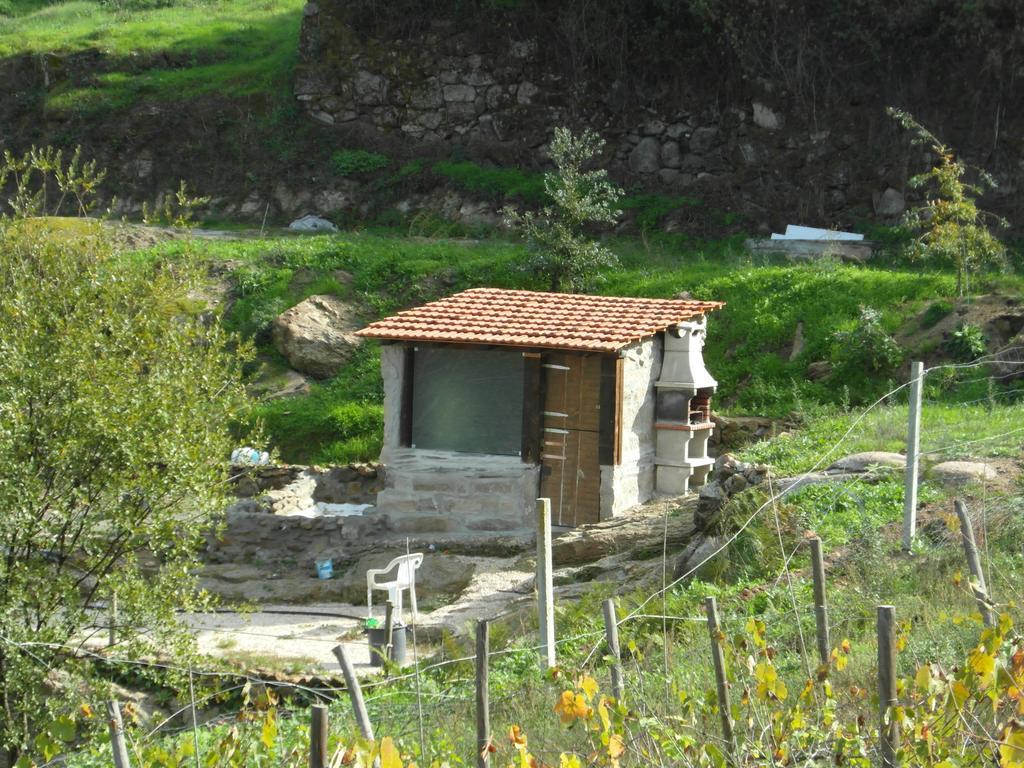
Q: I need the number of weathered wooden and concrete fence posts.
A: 11